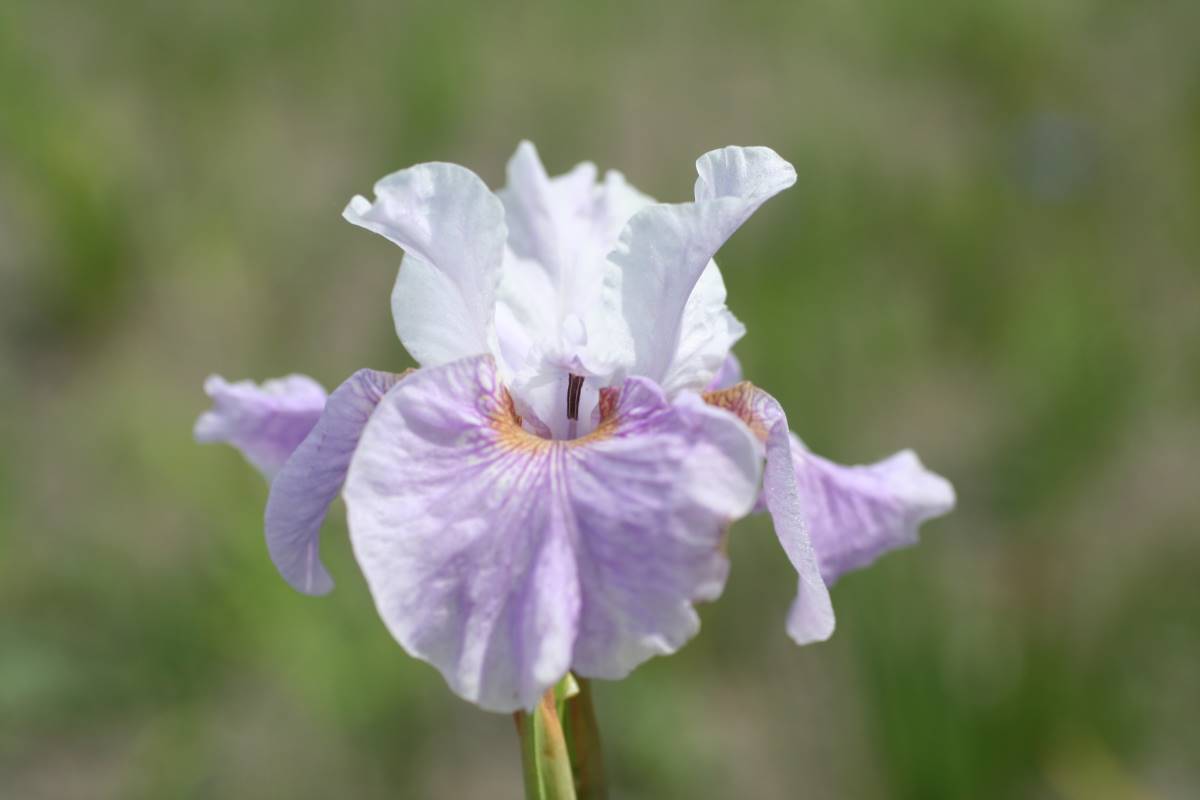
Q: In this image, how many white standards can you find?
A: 3